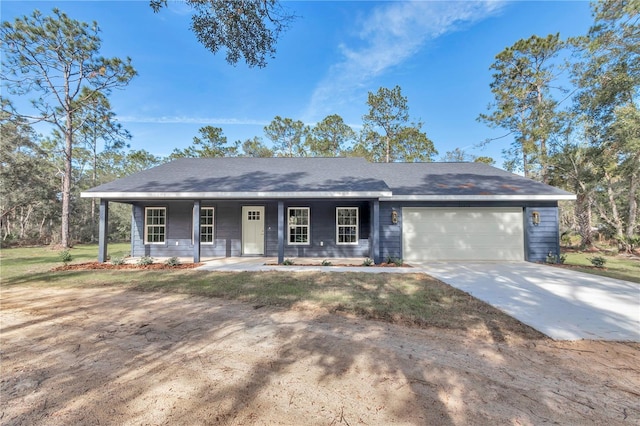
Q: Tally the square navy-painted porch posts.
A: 4